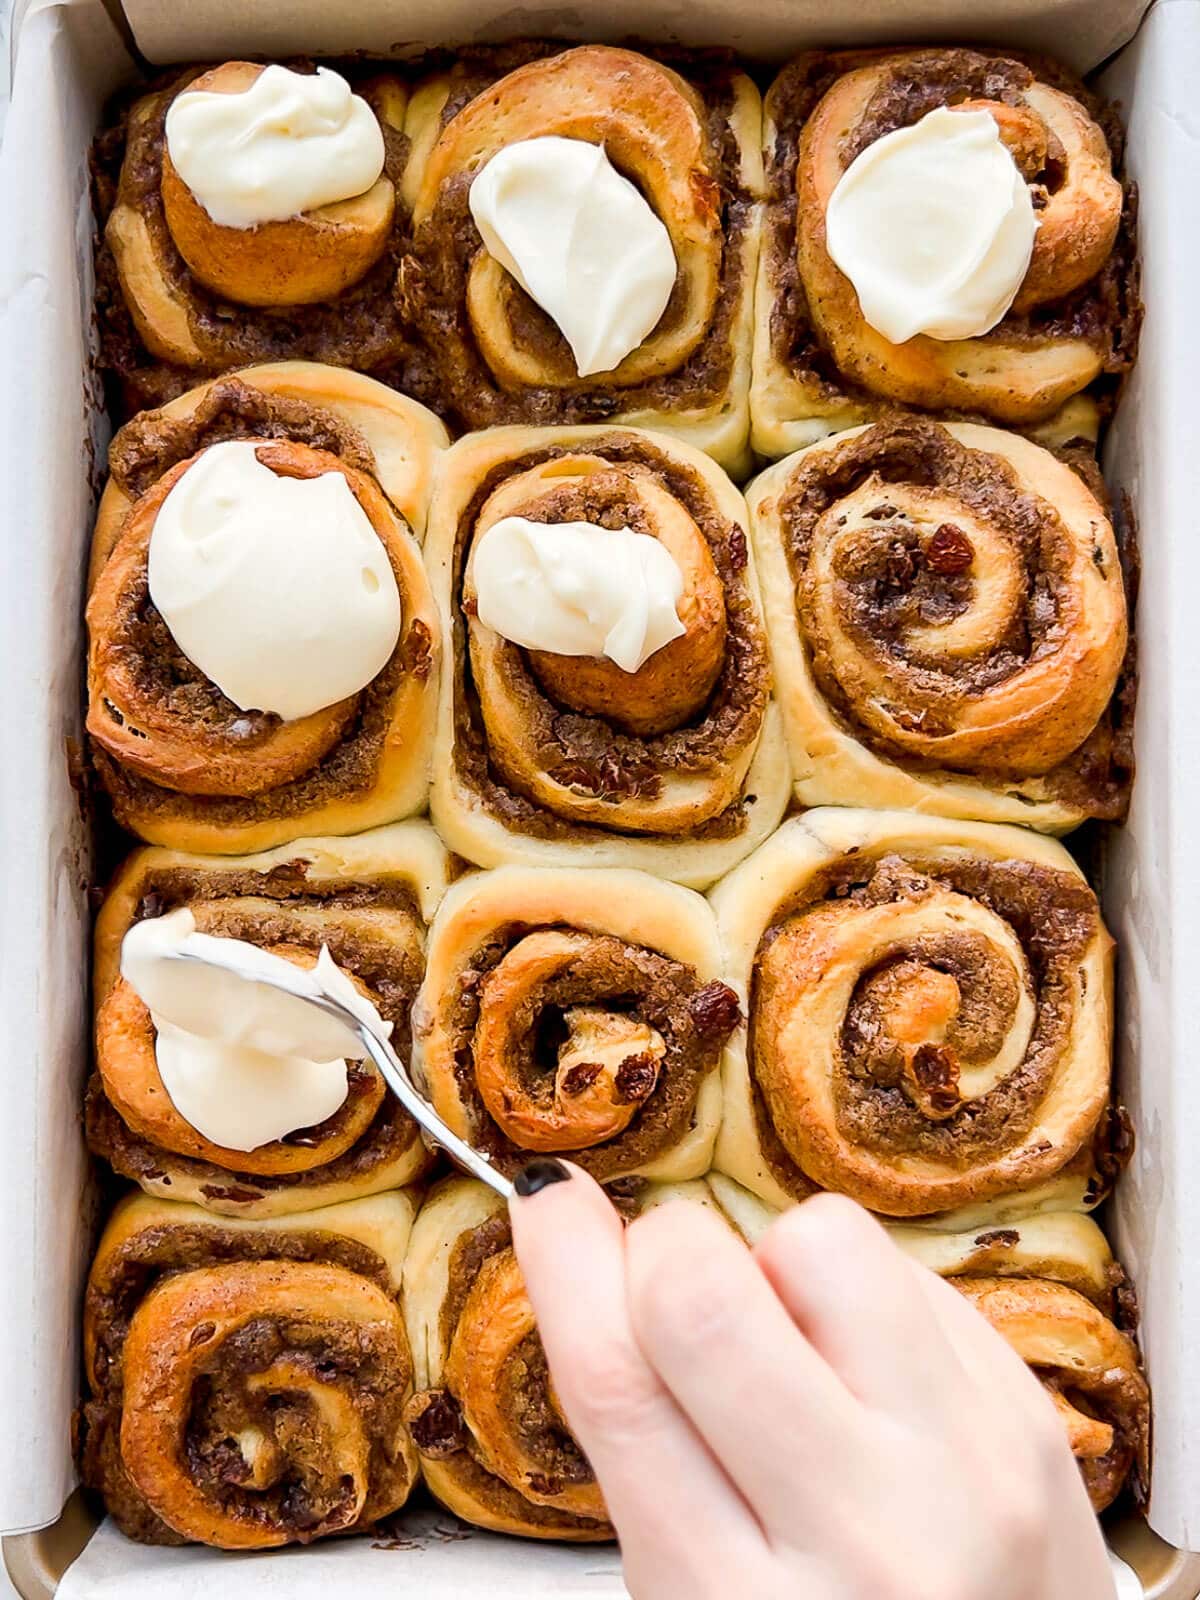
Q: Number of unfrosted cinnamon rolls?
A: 6